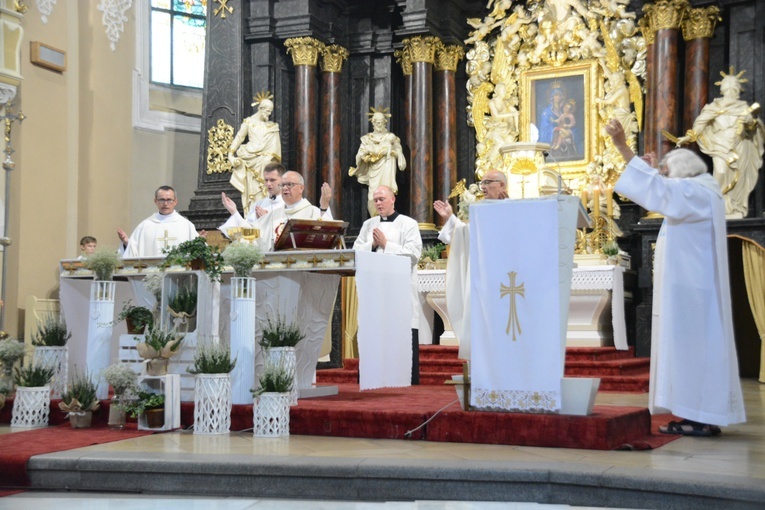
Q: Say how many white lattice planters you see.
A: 5